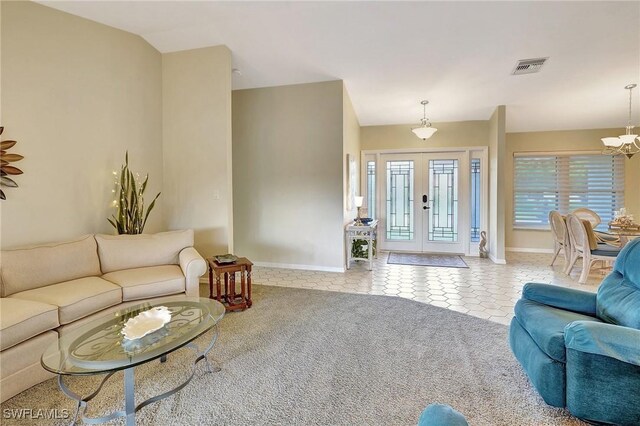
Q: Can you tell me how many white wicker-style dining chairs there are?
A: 3